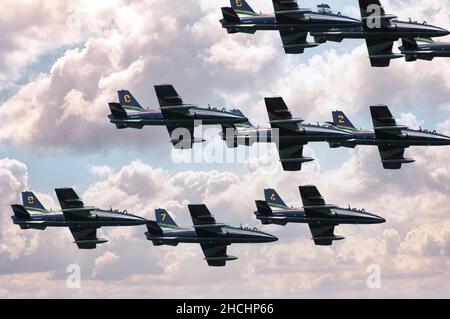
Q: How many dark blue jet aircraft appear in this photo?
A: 9